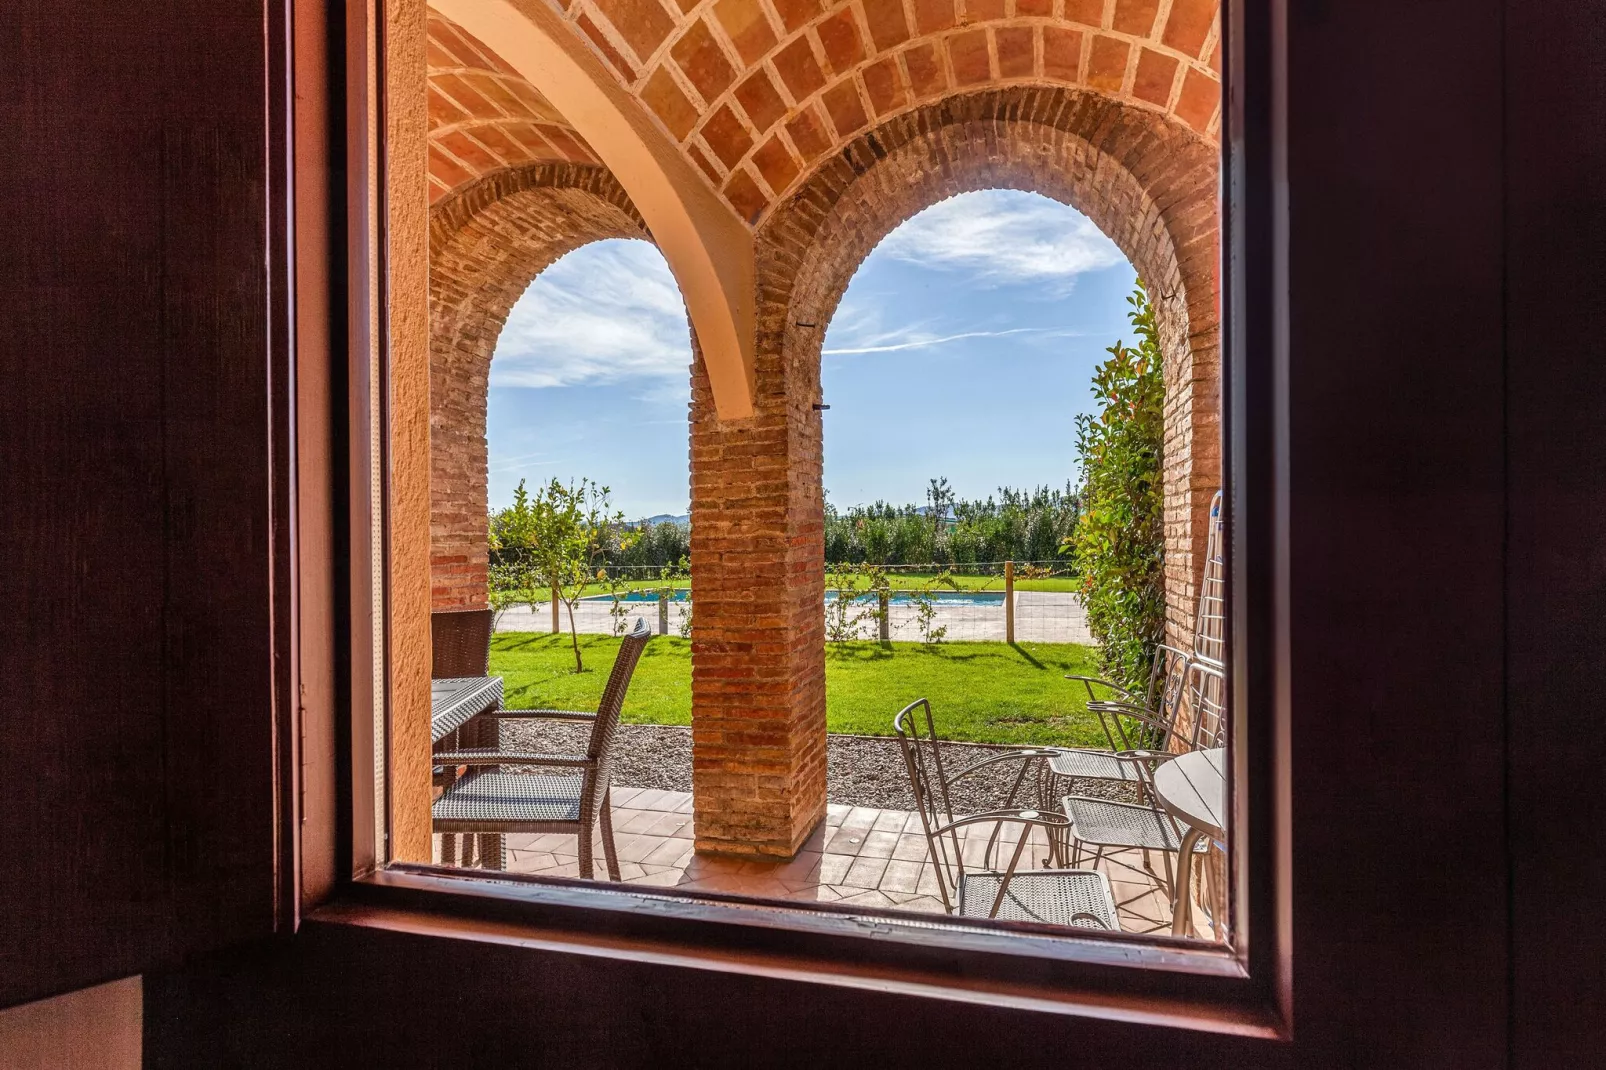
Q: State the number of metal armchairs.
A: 3